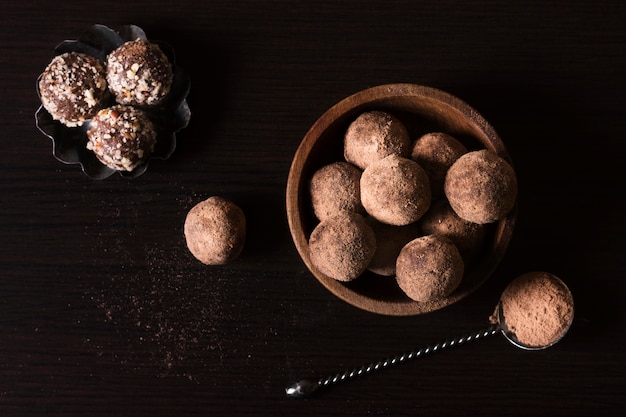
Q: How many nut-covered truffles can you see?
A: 3